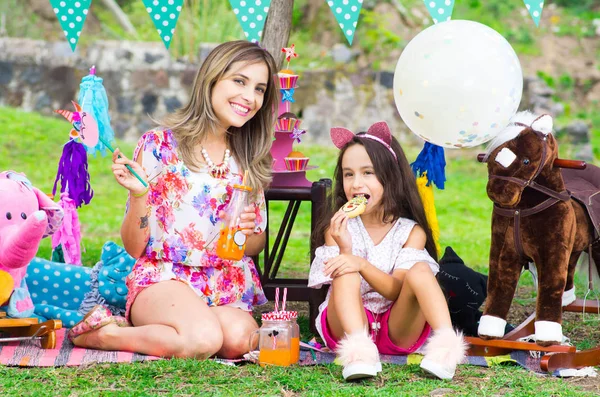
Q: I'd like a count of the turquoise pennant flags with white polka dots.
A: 6